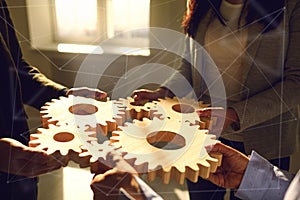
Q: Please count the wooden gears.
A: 6